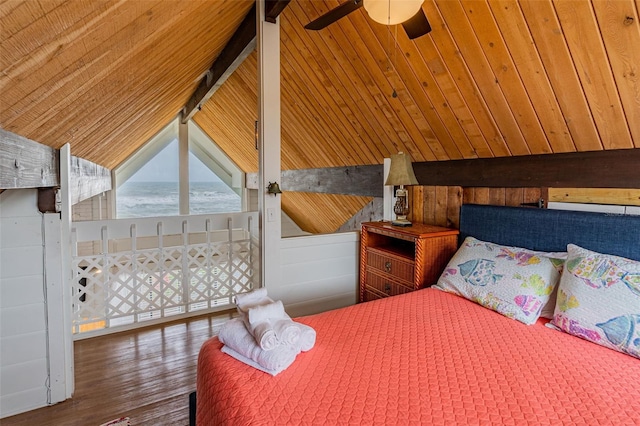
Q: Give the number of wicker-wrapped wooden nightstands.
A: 1